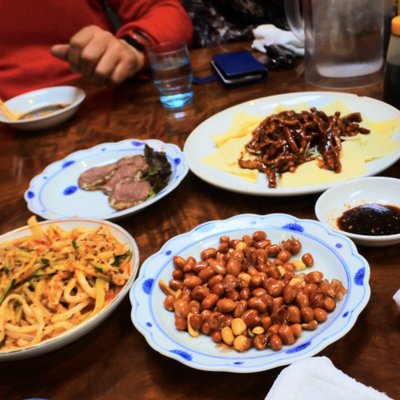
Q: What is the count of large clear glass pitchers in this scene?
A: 1